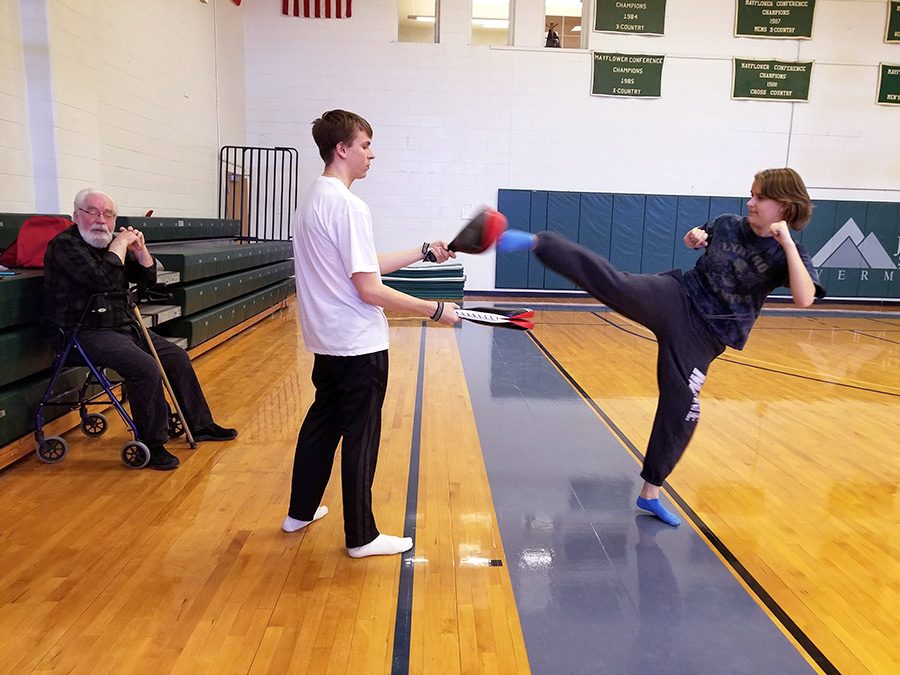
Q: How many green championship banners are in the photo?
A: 6